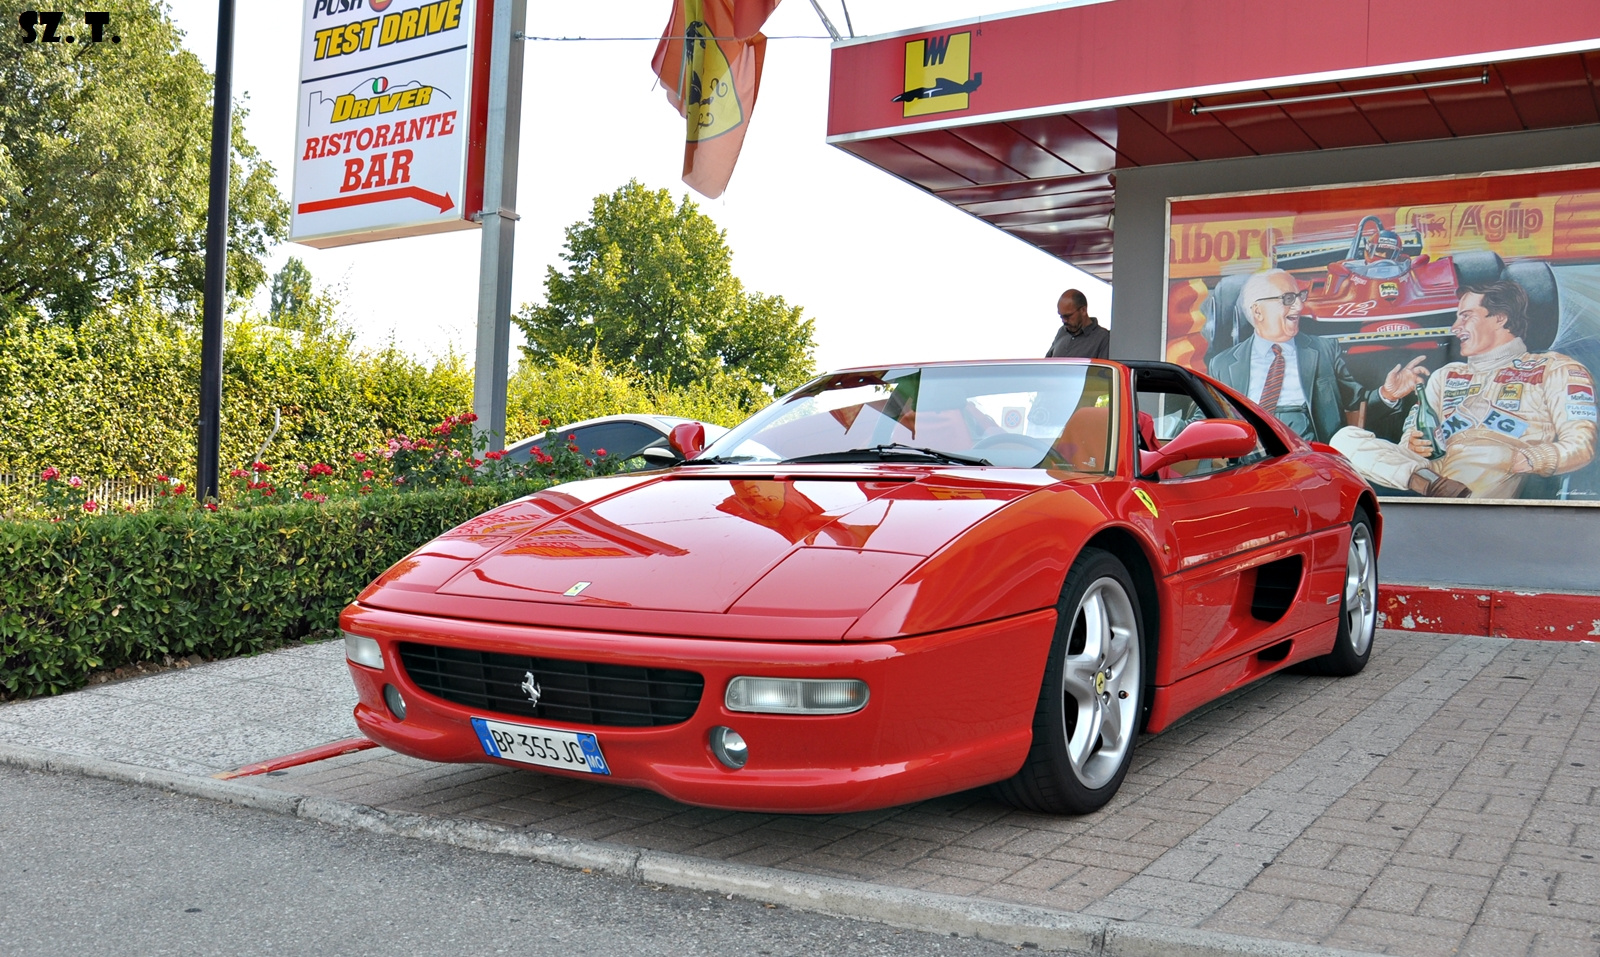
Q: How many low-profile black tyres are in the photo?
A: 2